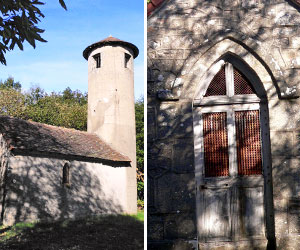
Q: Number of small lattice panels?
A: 2